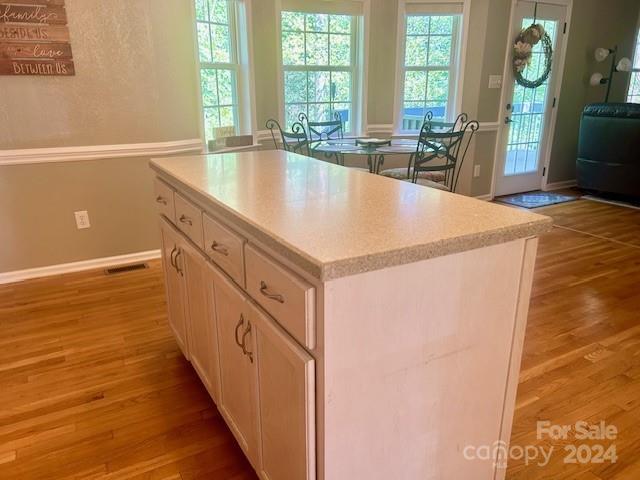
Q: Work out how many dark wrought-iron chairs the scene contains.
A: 4